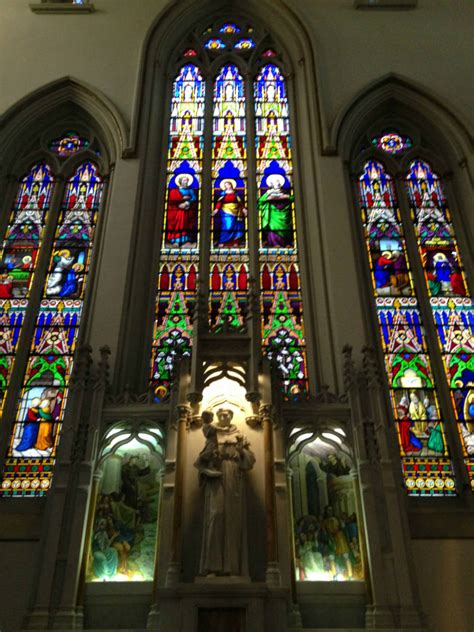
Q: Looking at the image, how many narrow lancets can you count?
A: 7